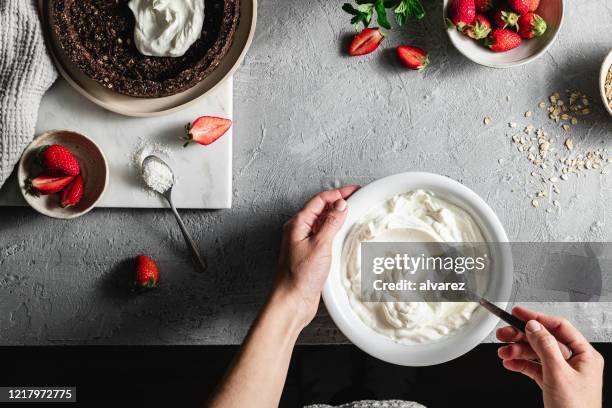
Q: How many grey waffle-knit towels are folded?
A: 1